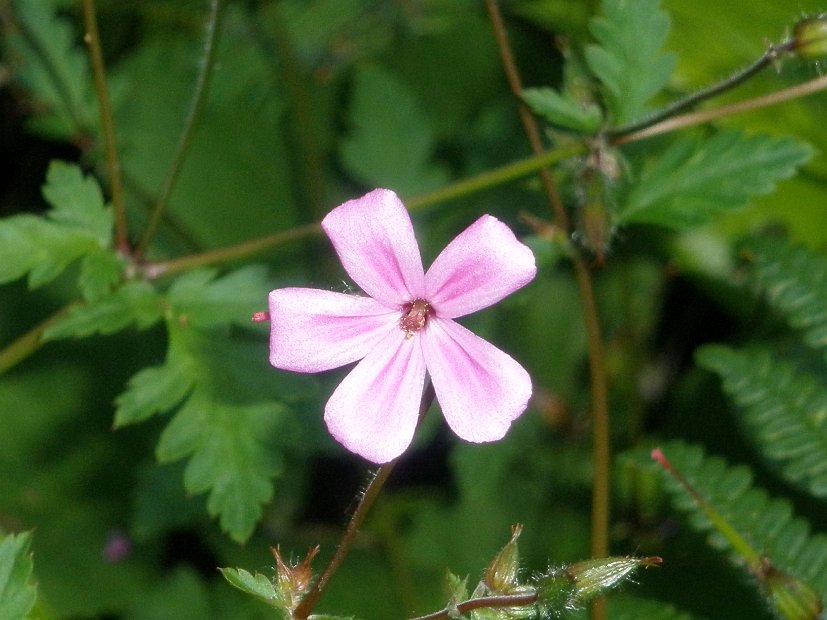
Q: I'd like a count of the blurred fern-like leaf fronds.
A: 3